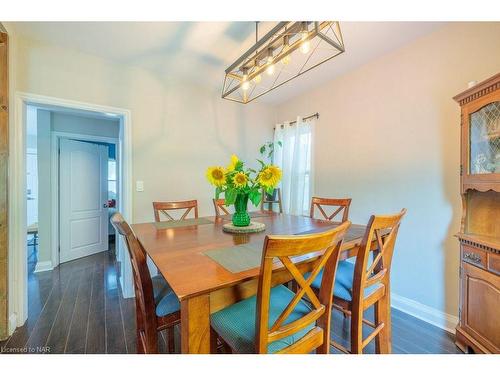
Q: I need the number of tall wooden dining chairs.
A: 6